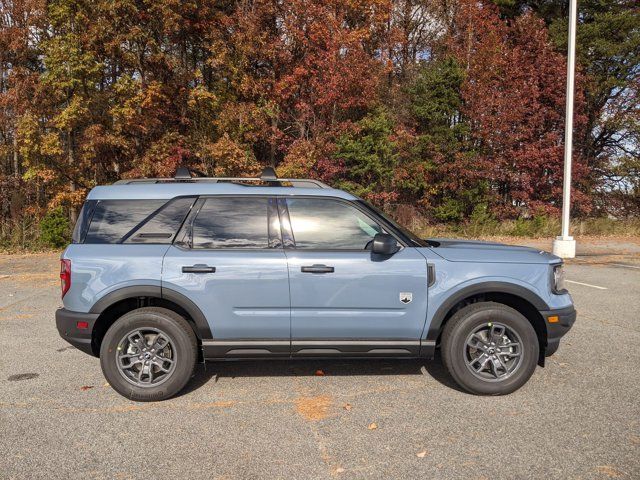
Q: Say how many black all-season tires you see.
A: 2